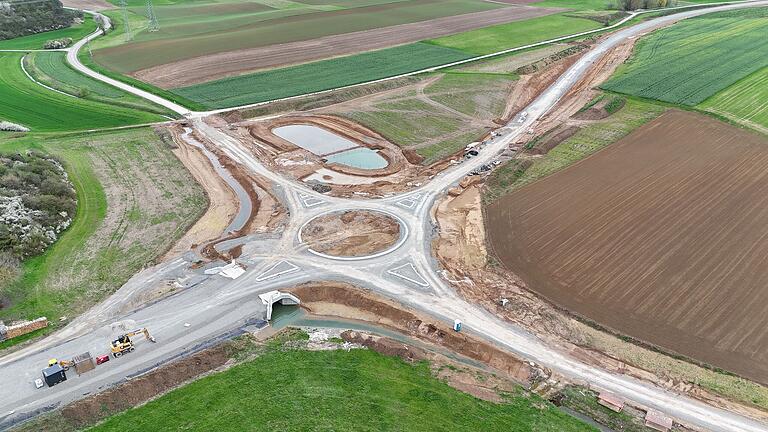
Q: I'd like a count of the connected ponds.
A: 2